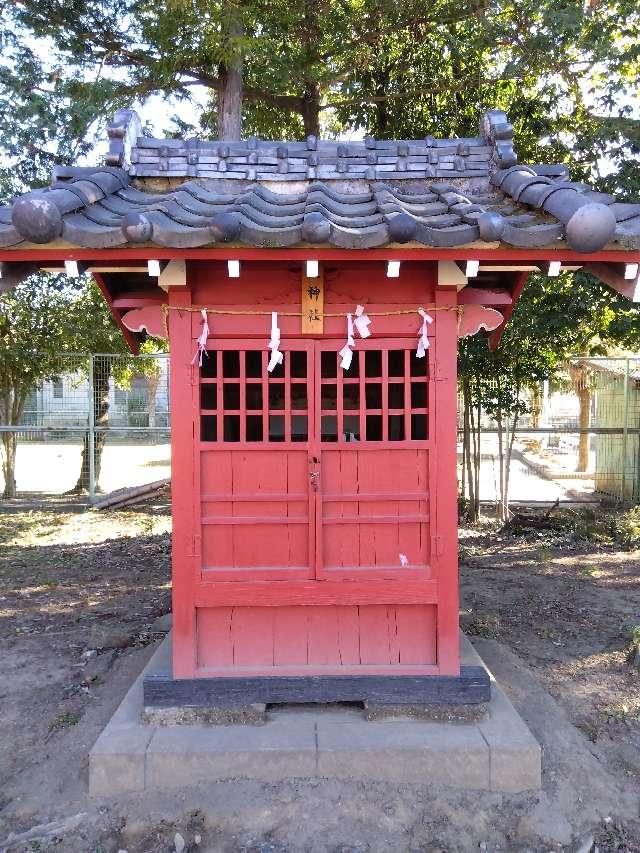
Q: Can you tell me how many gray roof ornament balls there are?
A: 7